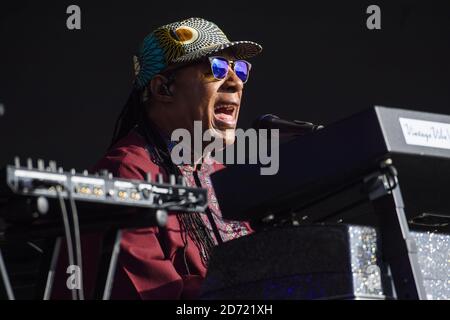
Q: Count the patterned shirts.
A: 1